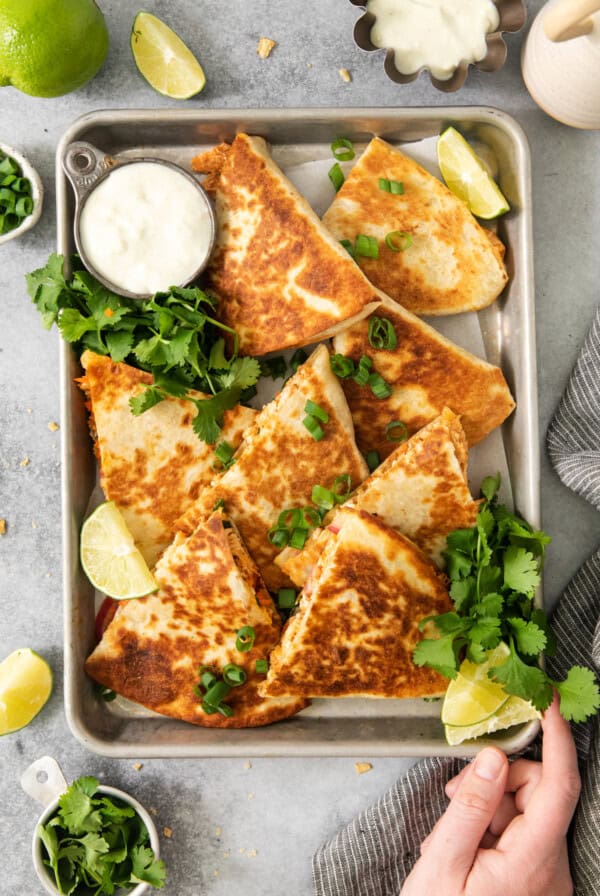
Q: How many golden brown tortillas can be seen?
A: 8